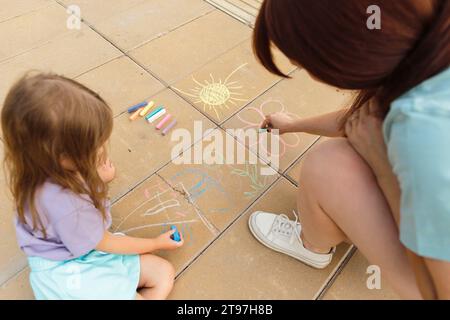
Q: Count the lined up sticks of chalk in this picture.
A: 7